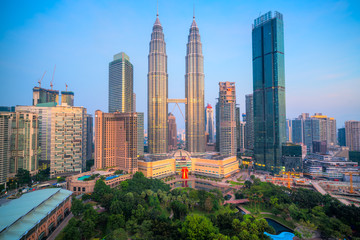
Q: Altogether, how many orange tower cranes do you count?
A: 2